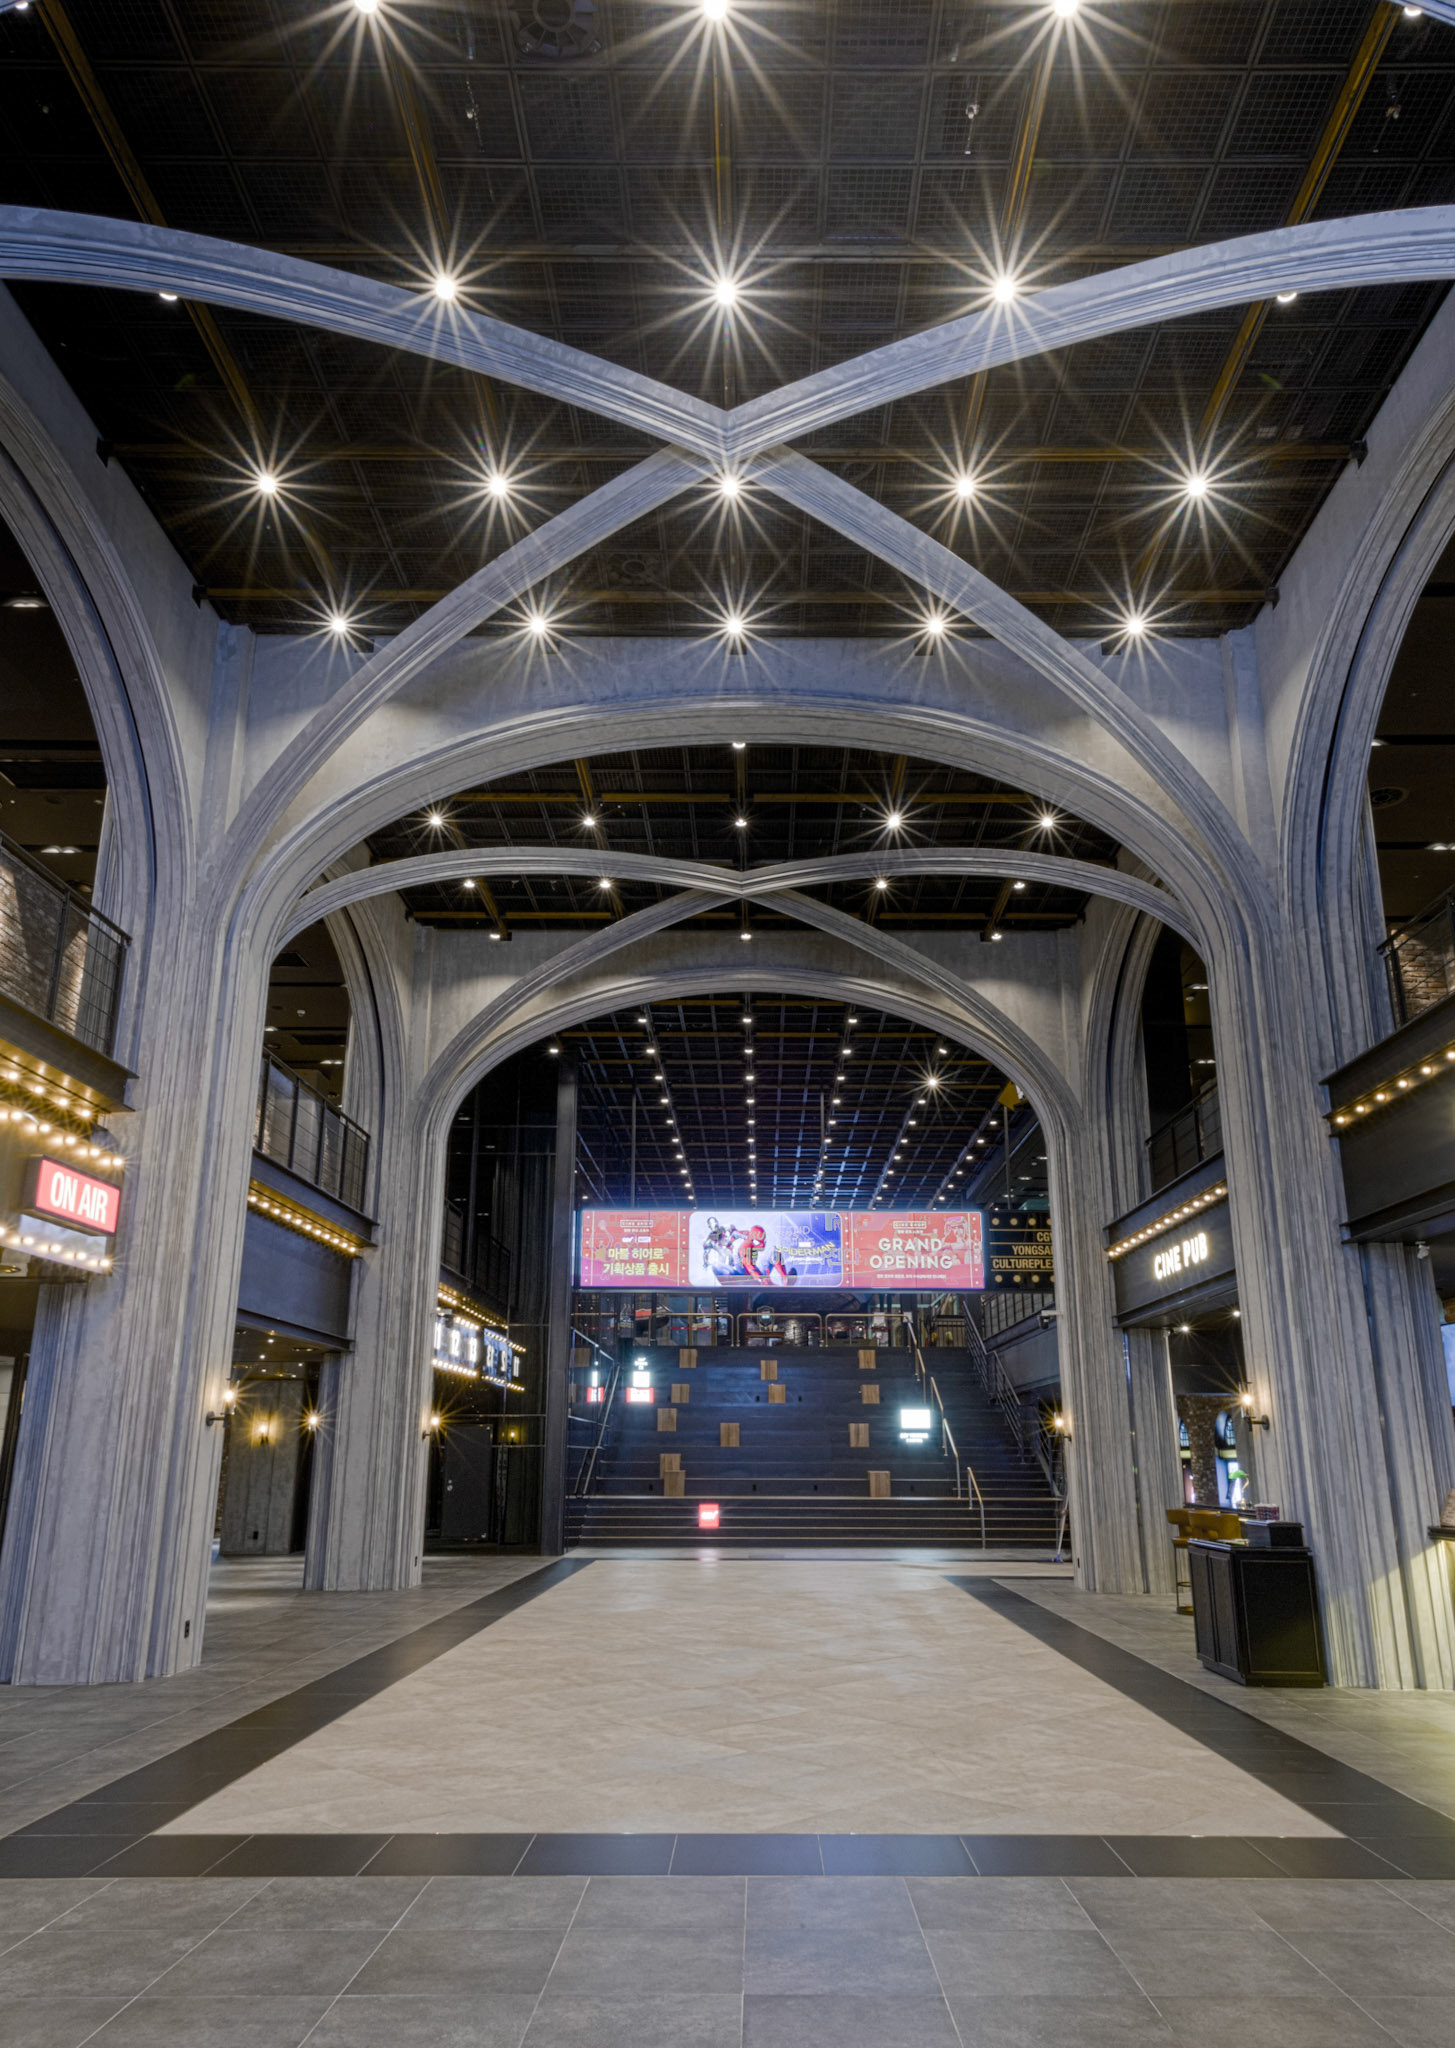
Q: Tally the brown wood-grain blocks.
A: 12